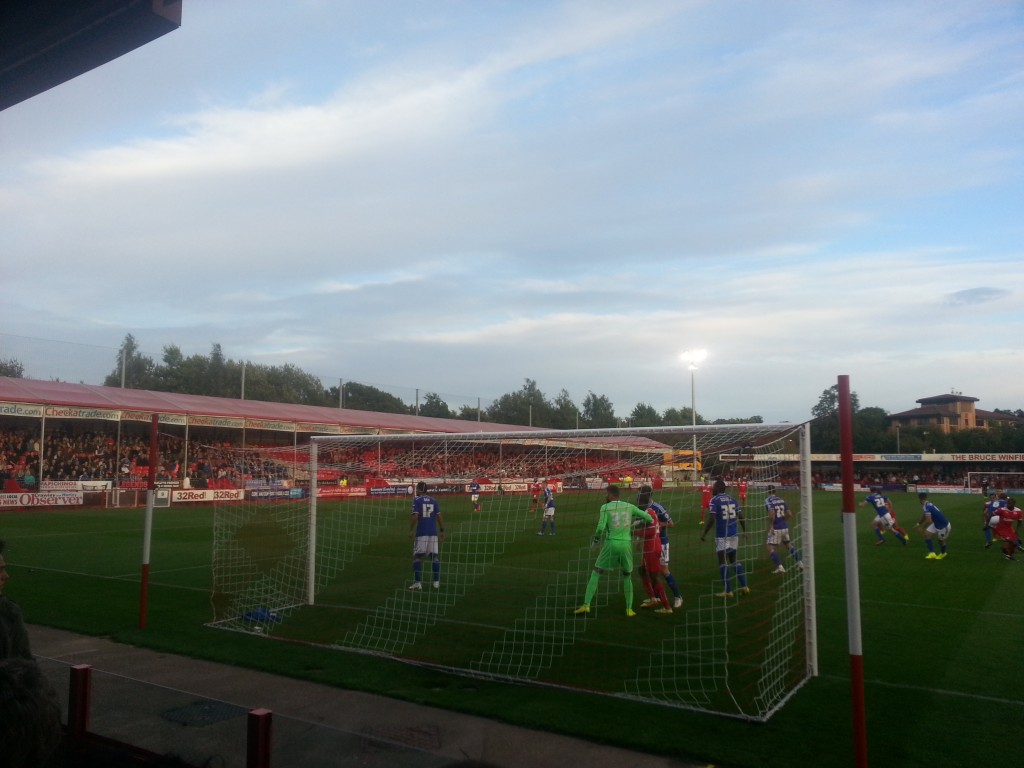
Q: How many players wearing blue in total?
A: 9